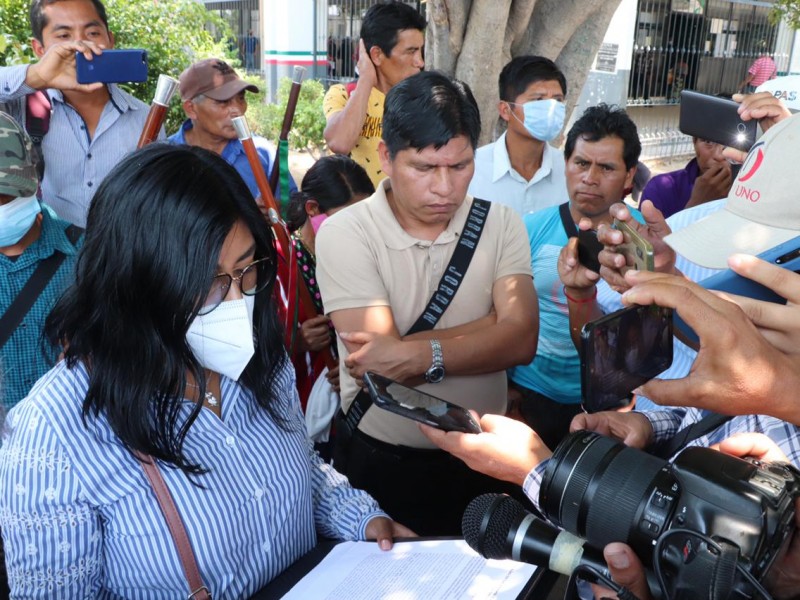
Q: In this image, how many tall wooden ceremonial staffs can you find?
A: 3